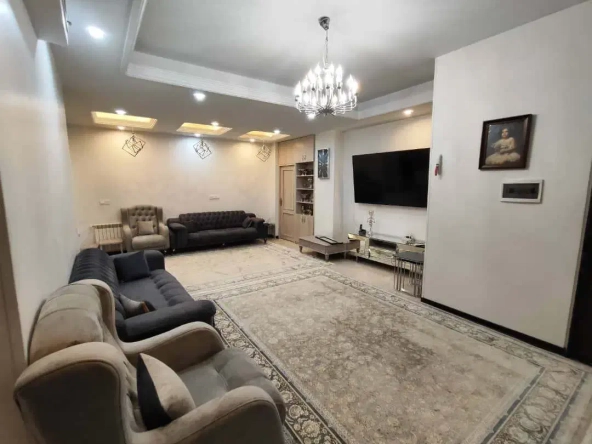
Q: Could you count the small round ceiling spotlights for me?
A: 10